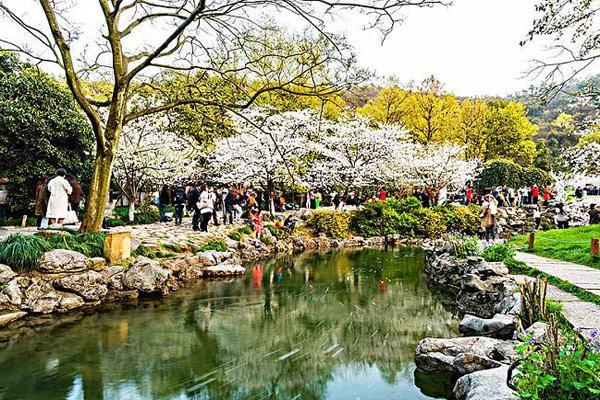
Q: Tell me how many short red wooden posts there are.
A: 2